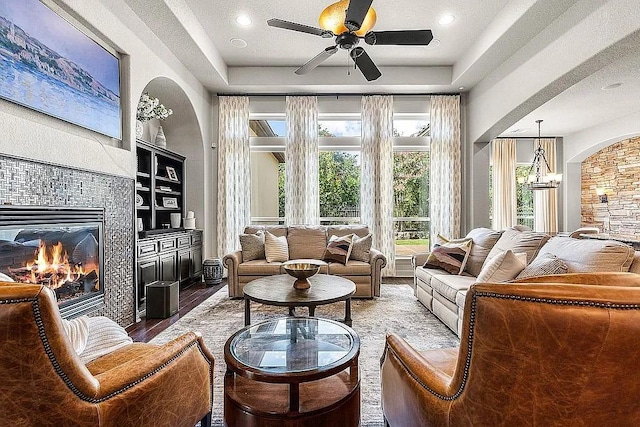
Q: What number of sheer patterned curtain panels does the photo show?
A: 4